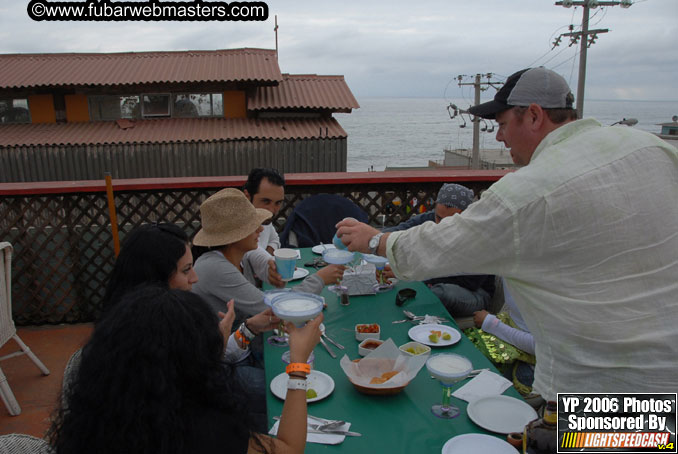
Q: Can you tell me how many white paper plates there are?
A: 6